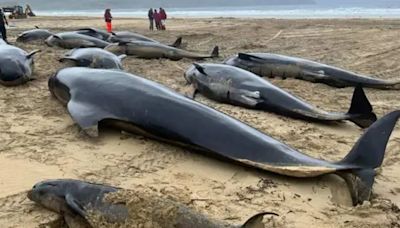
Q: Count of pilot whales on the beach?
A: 11